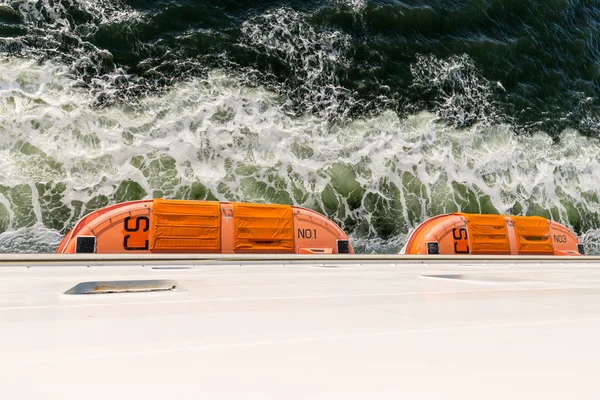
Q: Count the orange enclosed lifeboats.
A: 2